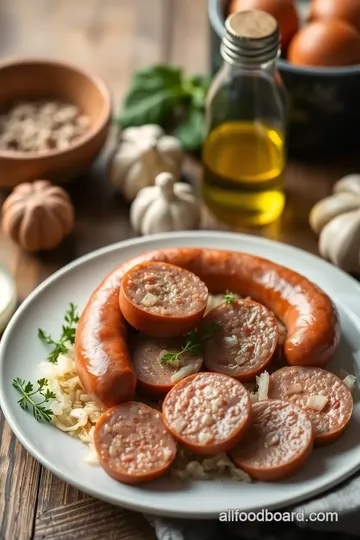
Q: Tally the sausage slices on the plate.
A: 7